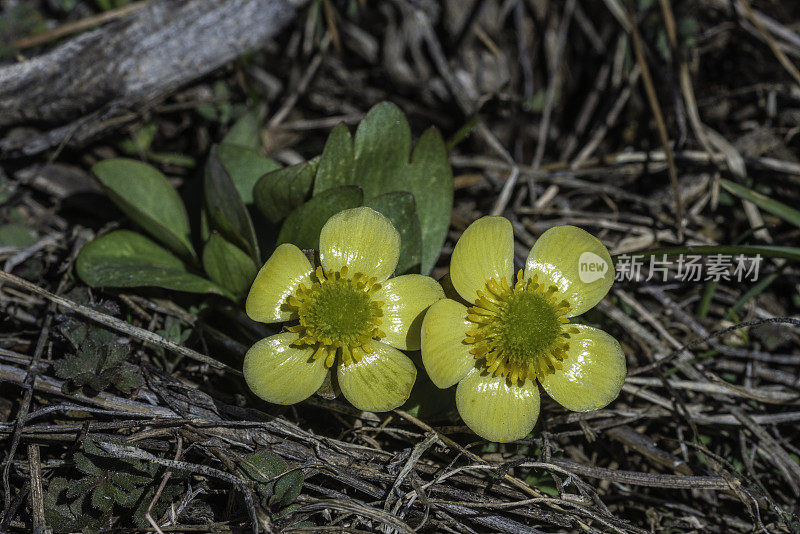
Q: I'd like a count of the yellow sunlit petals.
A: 10